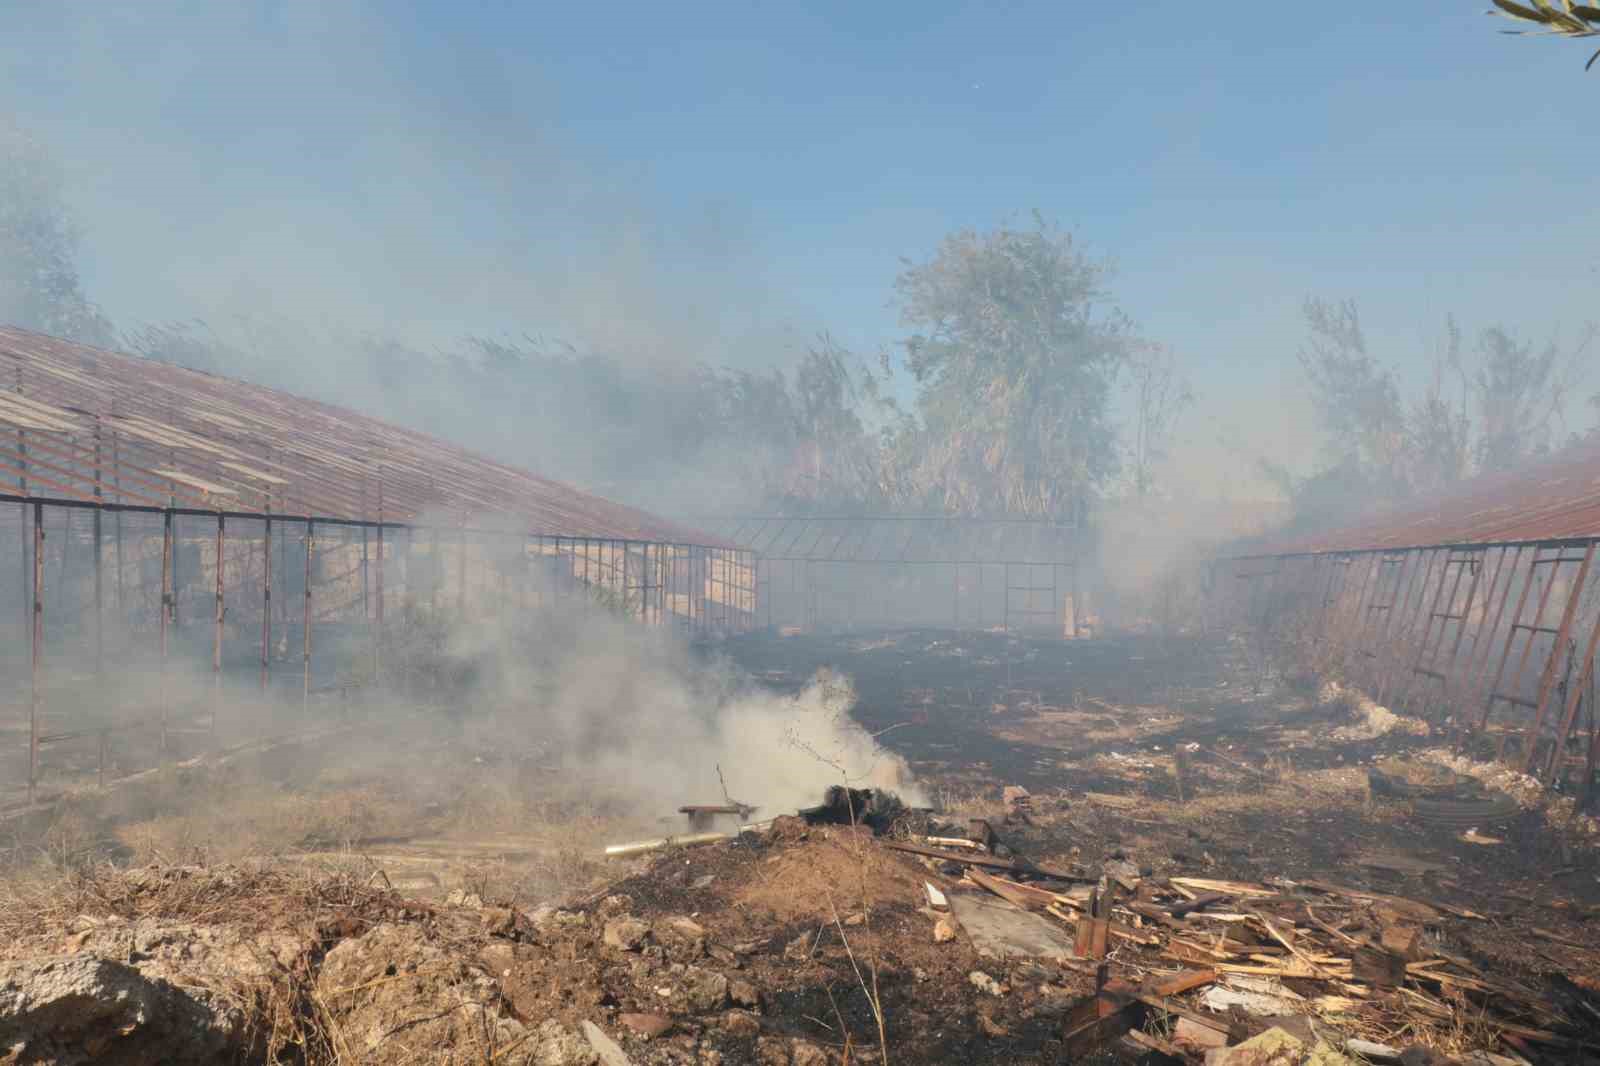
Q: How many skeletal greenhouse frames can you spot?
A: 3